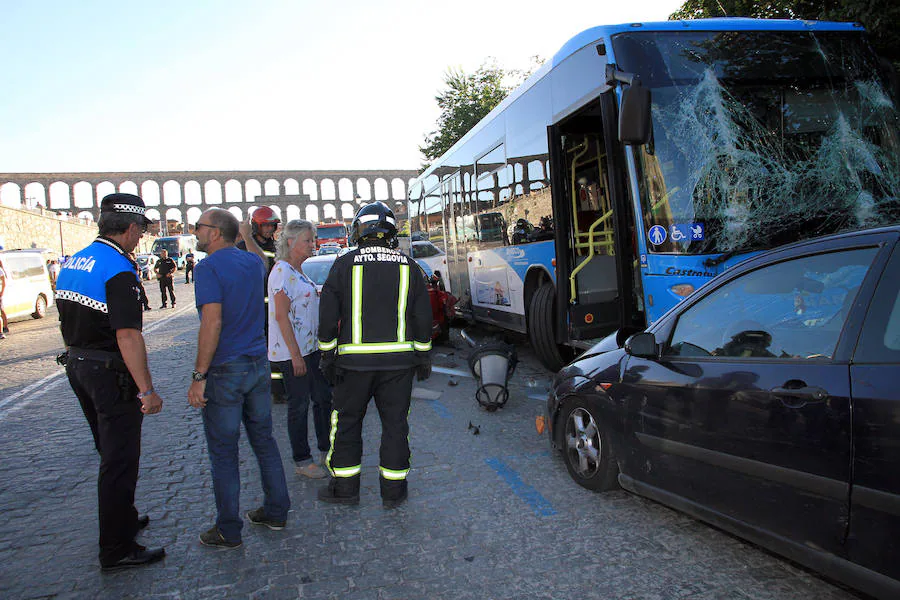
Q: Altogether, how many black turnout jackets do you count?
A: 2